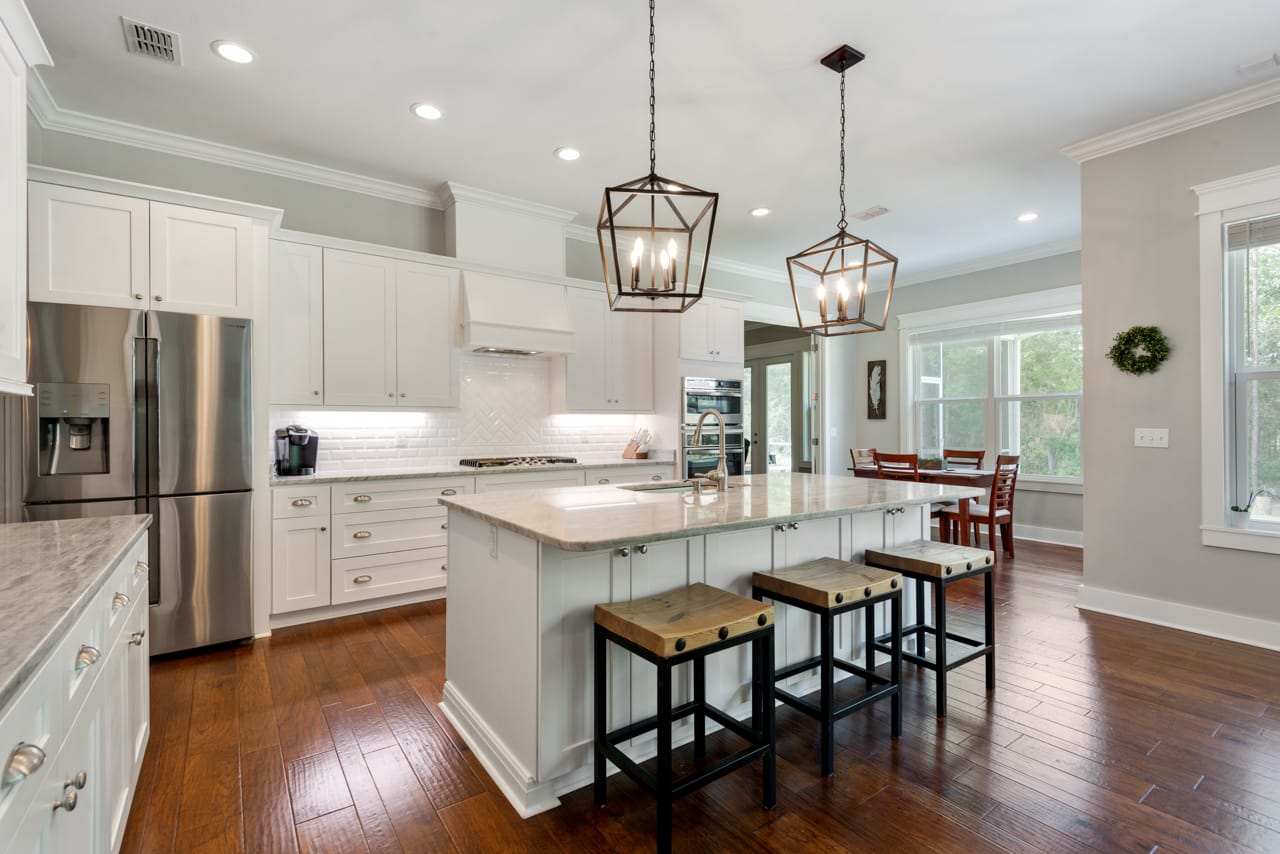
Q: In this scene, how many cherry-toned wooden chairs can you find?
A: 4